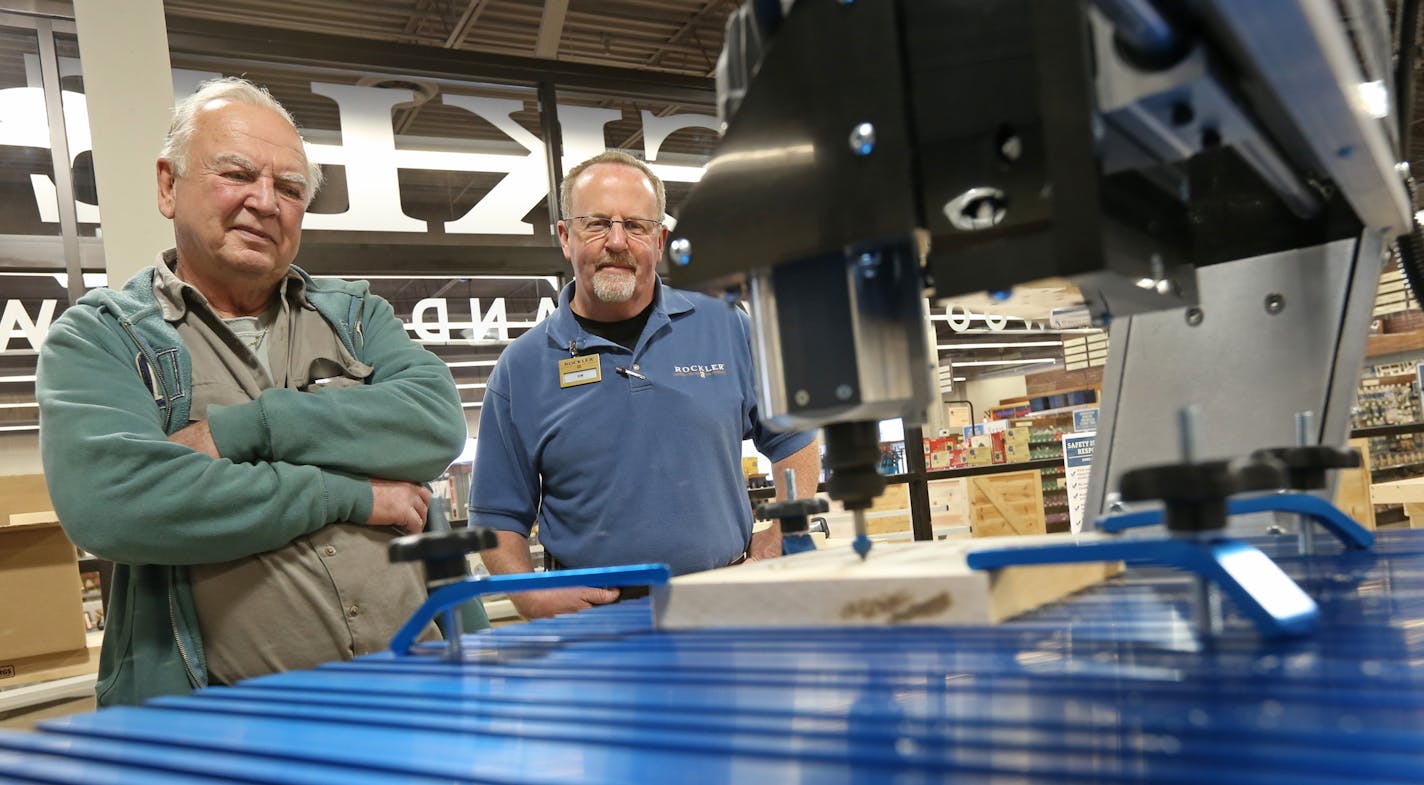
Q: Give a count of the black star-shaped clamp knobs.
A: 4